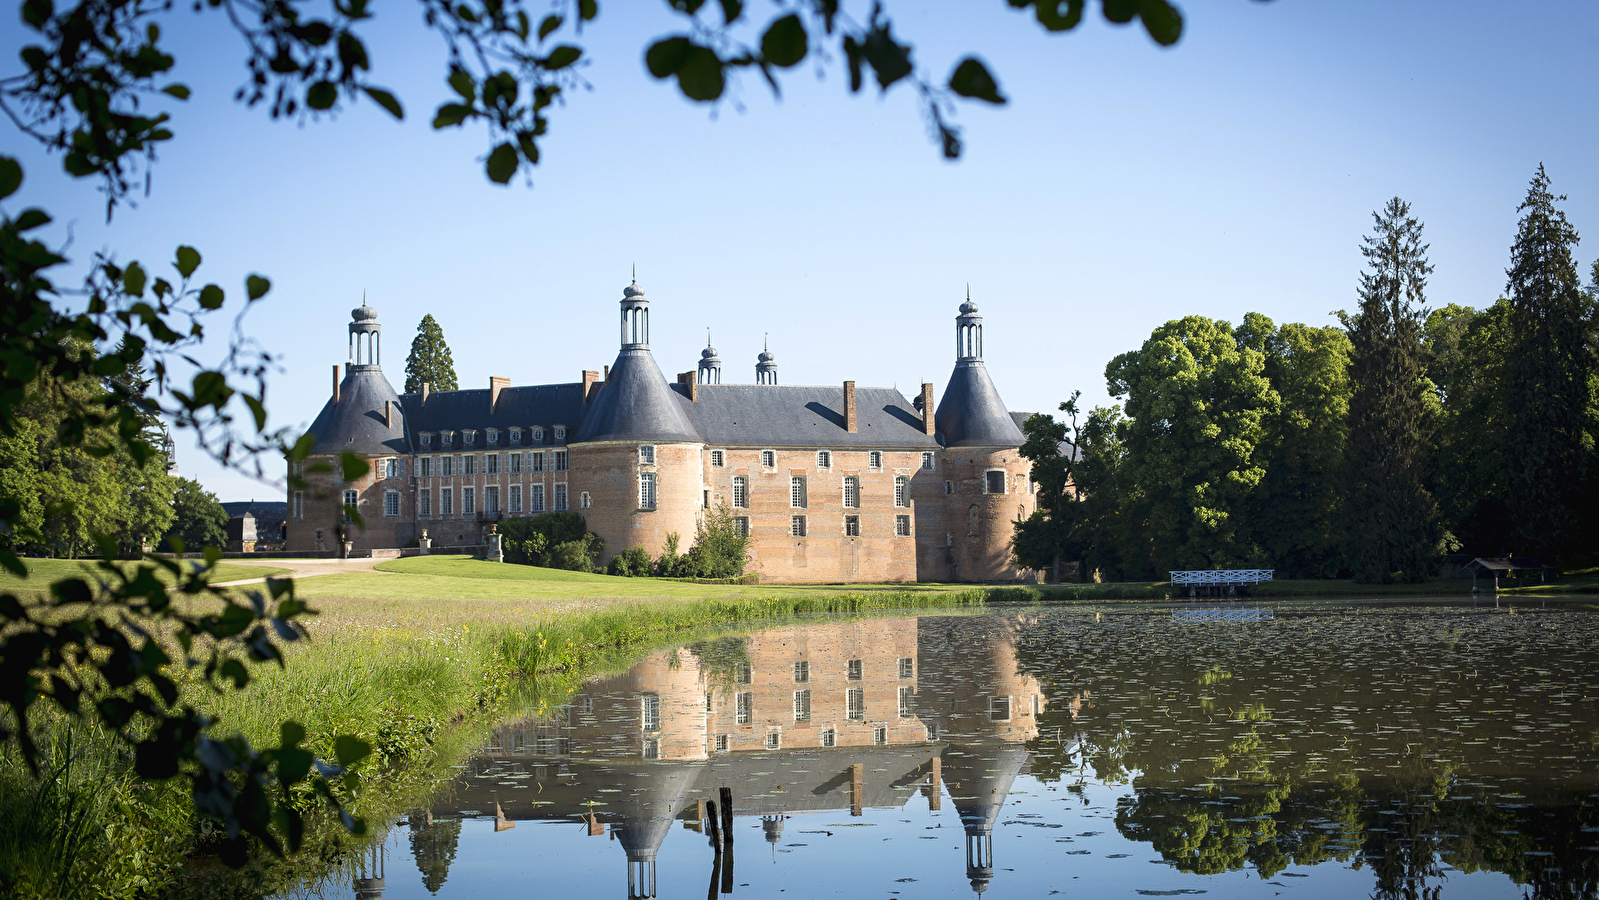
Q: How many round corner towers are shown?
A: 3